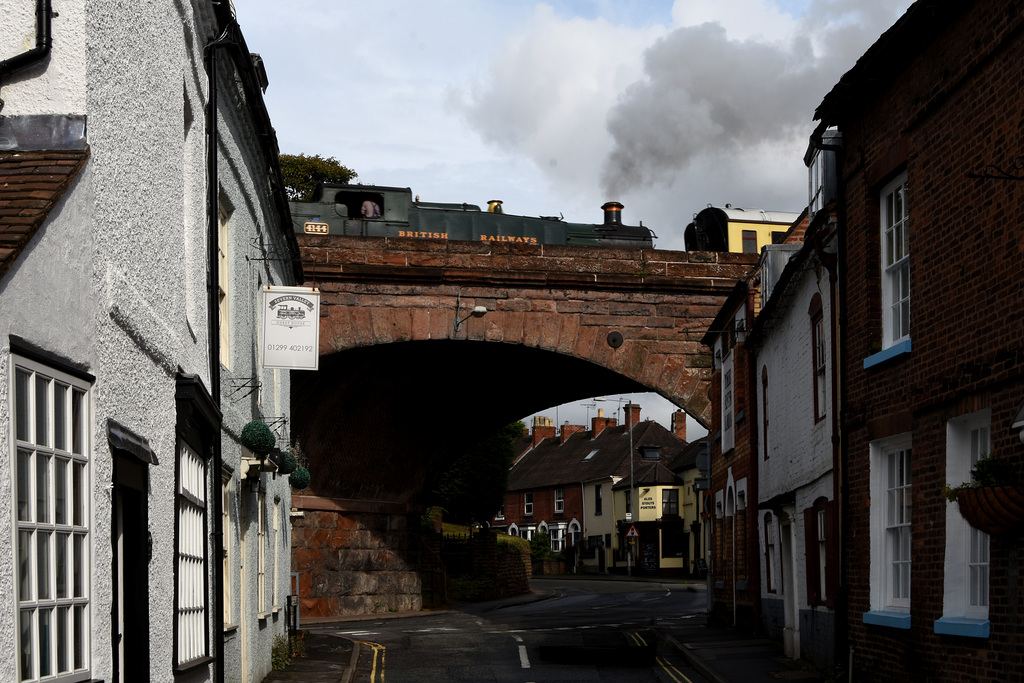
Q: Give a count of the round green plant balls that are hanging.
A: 3